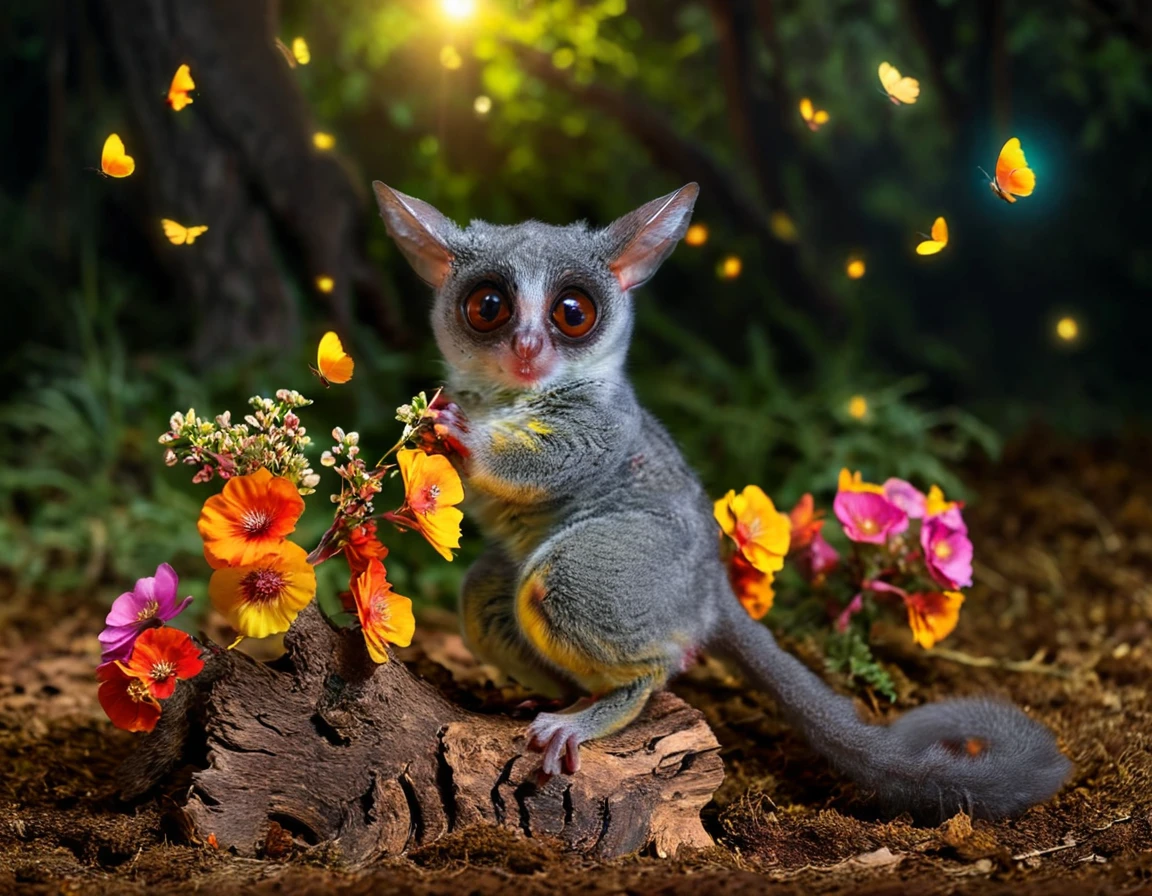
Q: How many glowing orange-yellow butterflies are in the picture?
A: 9